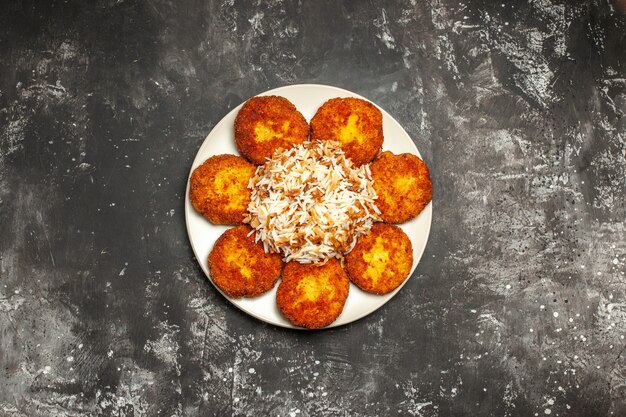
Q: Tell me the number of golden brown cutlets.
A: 7